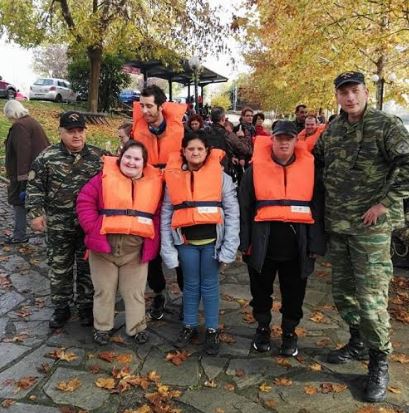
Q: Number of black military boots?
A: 4